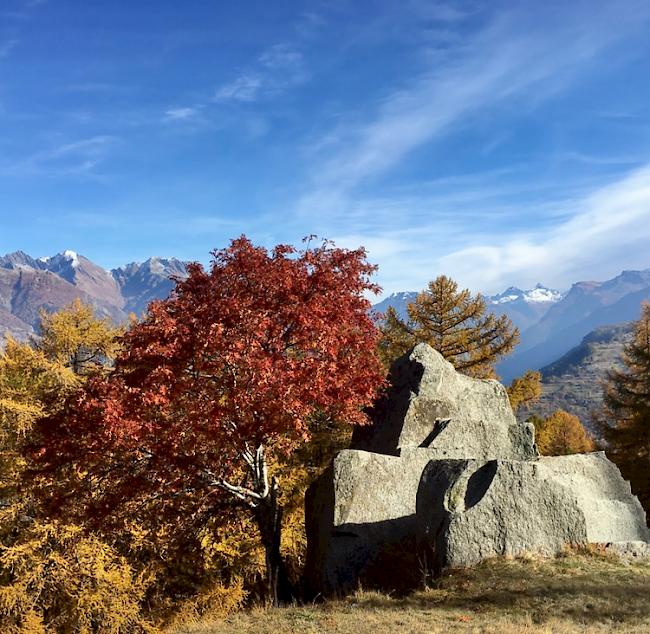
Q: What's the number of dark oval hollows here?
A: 1